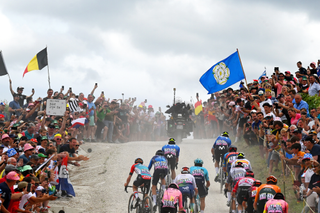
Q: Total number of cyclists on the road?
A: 14